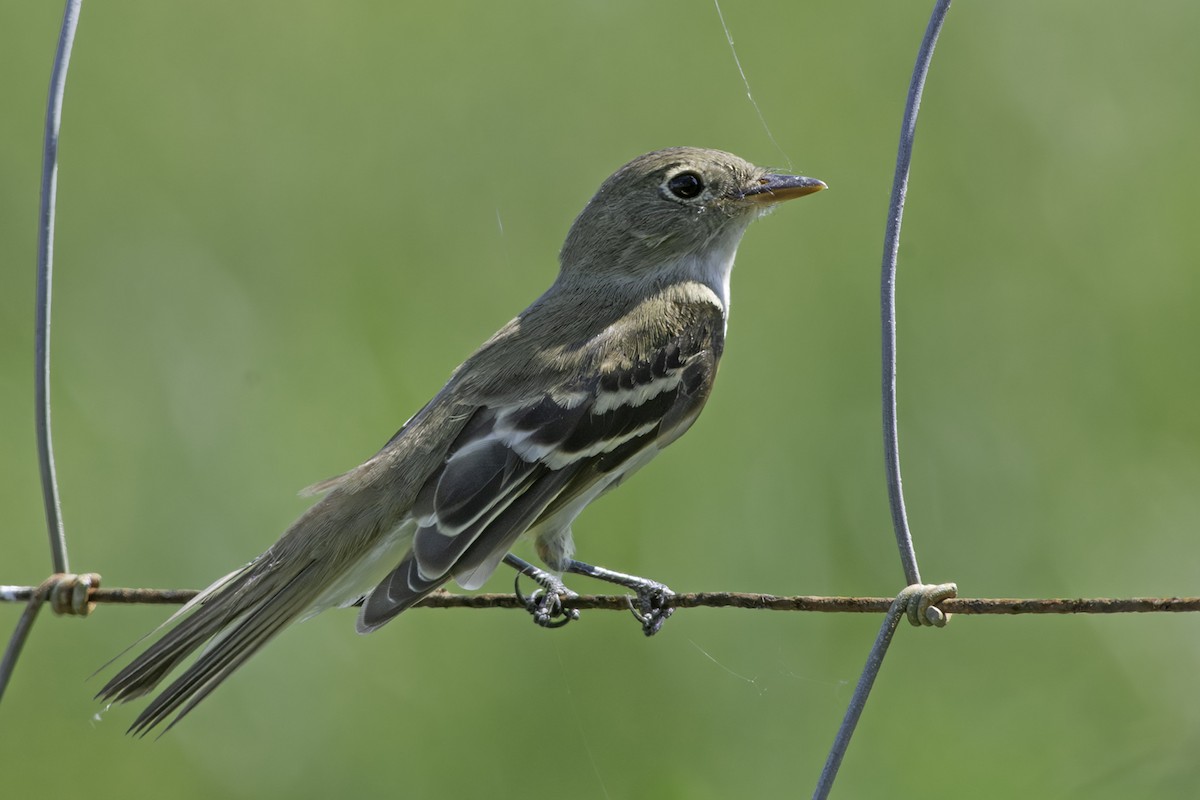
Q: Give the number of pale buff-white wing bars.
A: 2